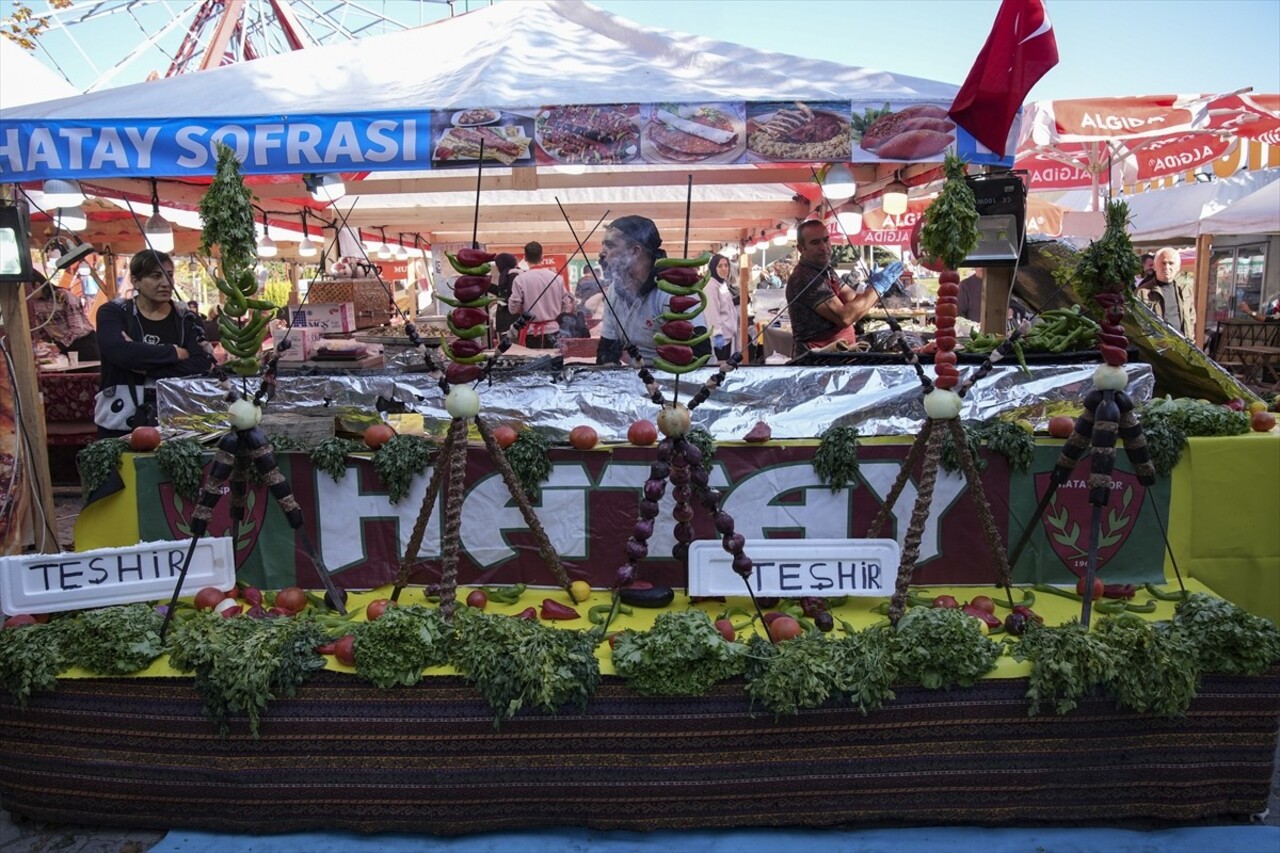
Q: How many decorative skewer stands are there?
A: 5